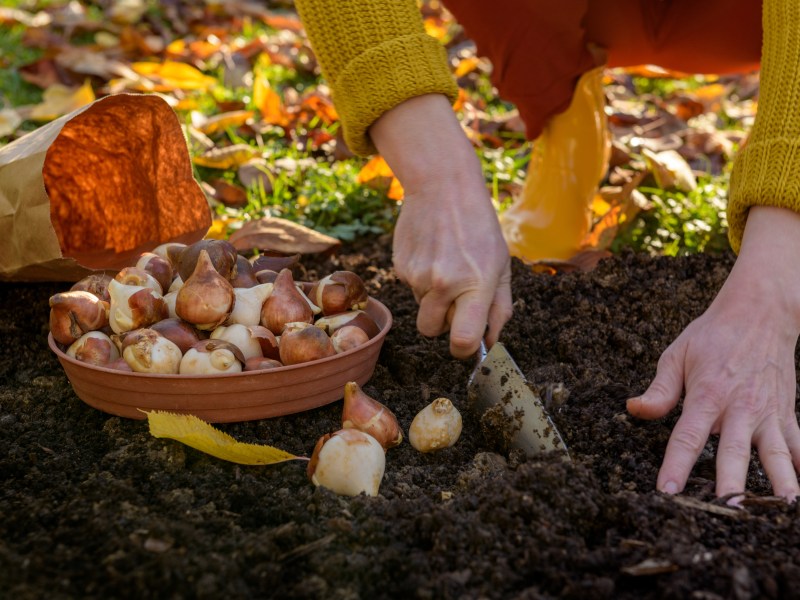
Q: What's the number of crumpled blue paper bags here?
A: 0